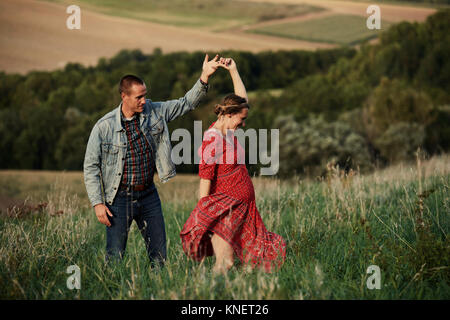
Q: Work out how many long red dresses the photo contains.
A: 1